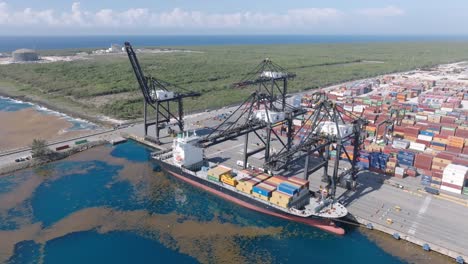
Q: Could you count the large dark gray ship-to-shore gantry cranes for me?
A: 4